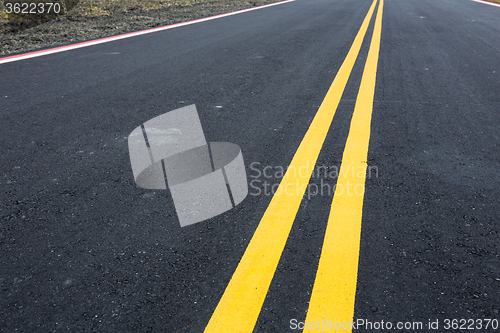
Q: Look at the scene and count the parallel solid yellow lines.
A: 2